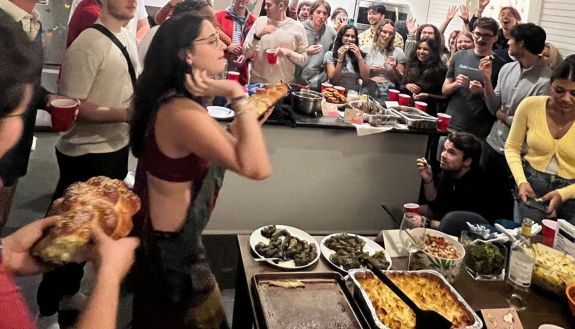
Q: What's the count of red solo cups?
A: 11